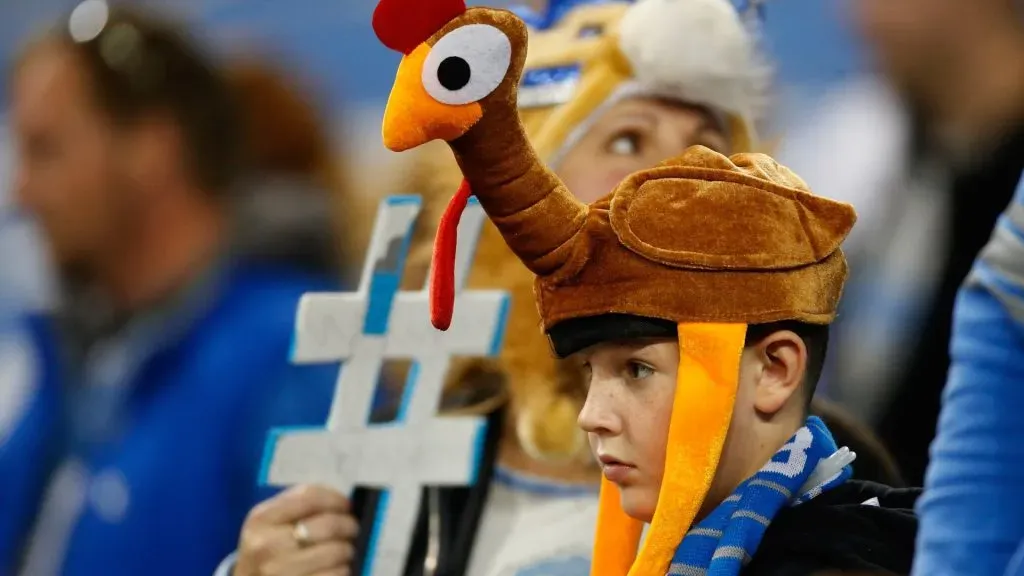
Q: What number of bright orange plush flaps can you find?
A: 2